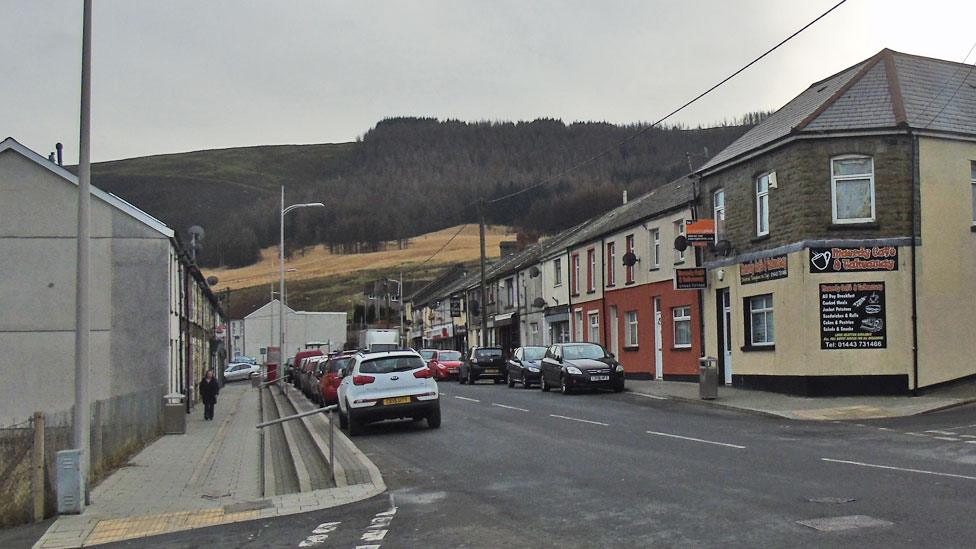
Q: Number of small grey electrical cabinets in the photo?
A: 1